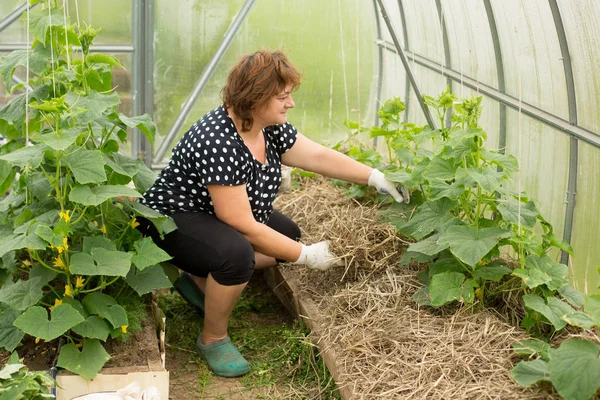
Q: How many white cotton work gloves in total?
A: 2